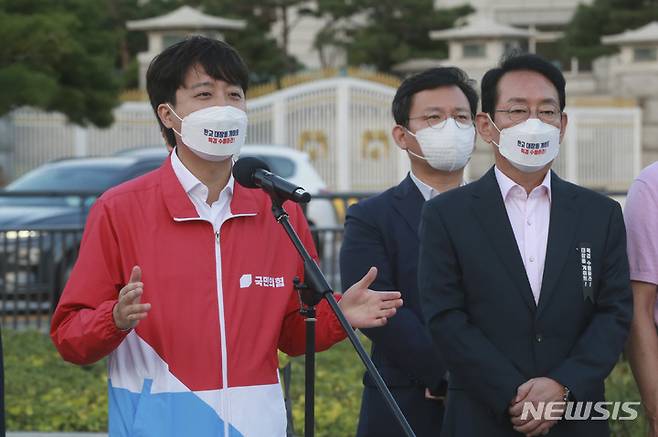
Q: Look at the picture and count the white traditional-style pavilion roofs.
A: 3